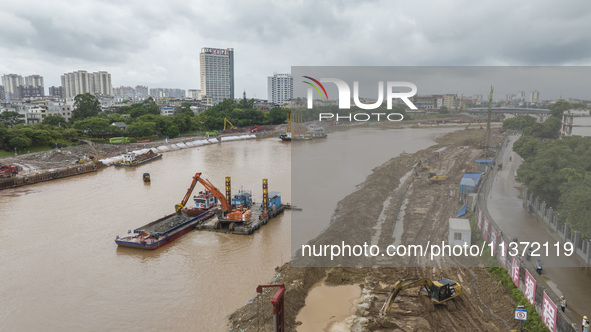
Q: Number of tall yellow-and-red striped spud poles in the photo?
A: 2